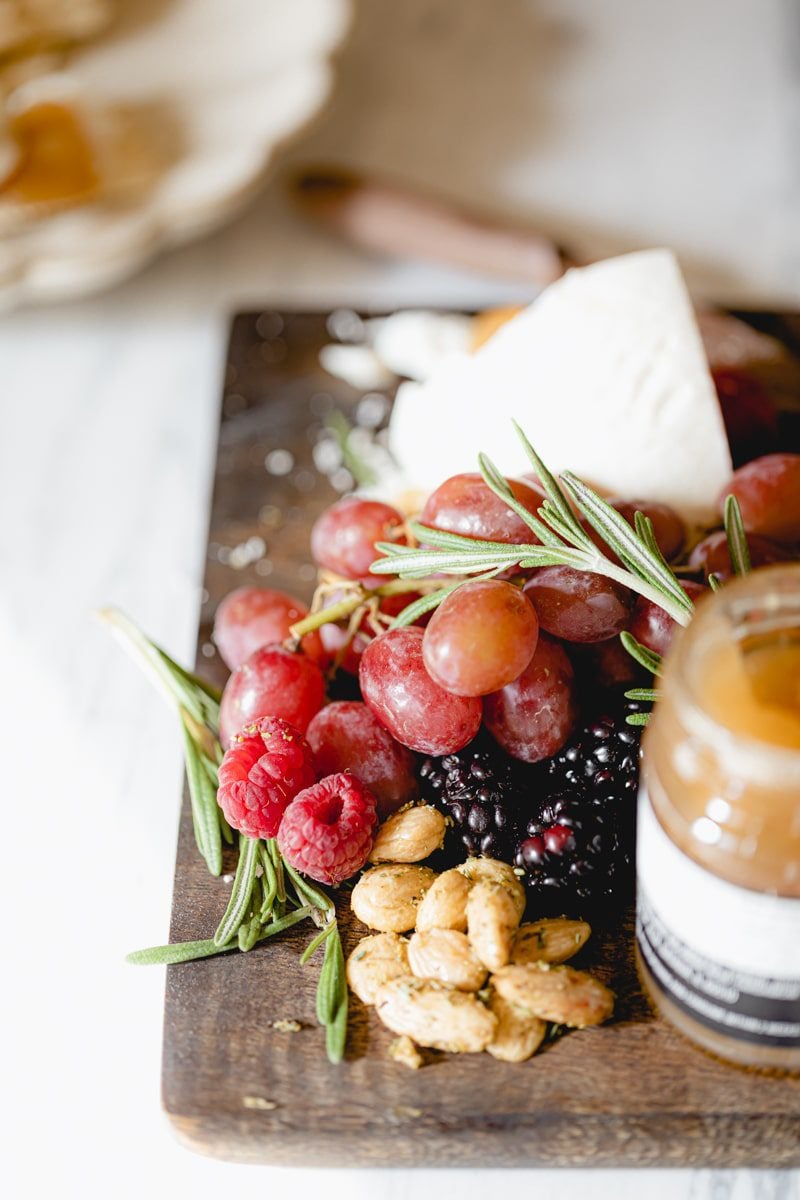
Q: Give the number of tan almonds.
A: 11